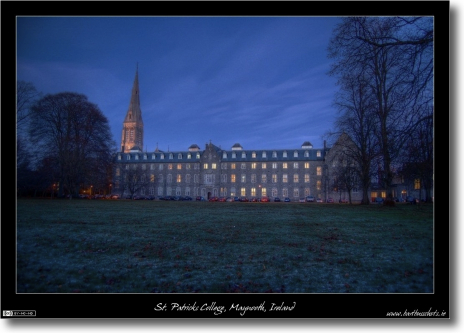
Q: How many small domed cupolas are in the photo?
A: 4